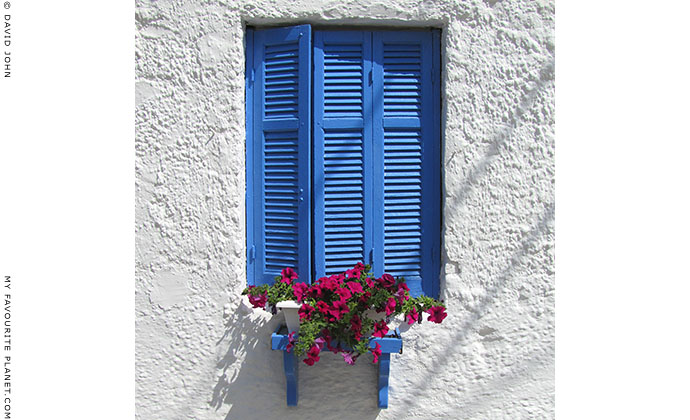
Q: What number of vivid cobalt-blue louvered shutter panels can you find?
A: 3